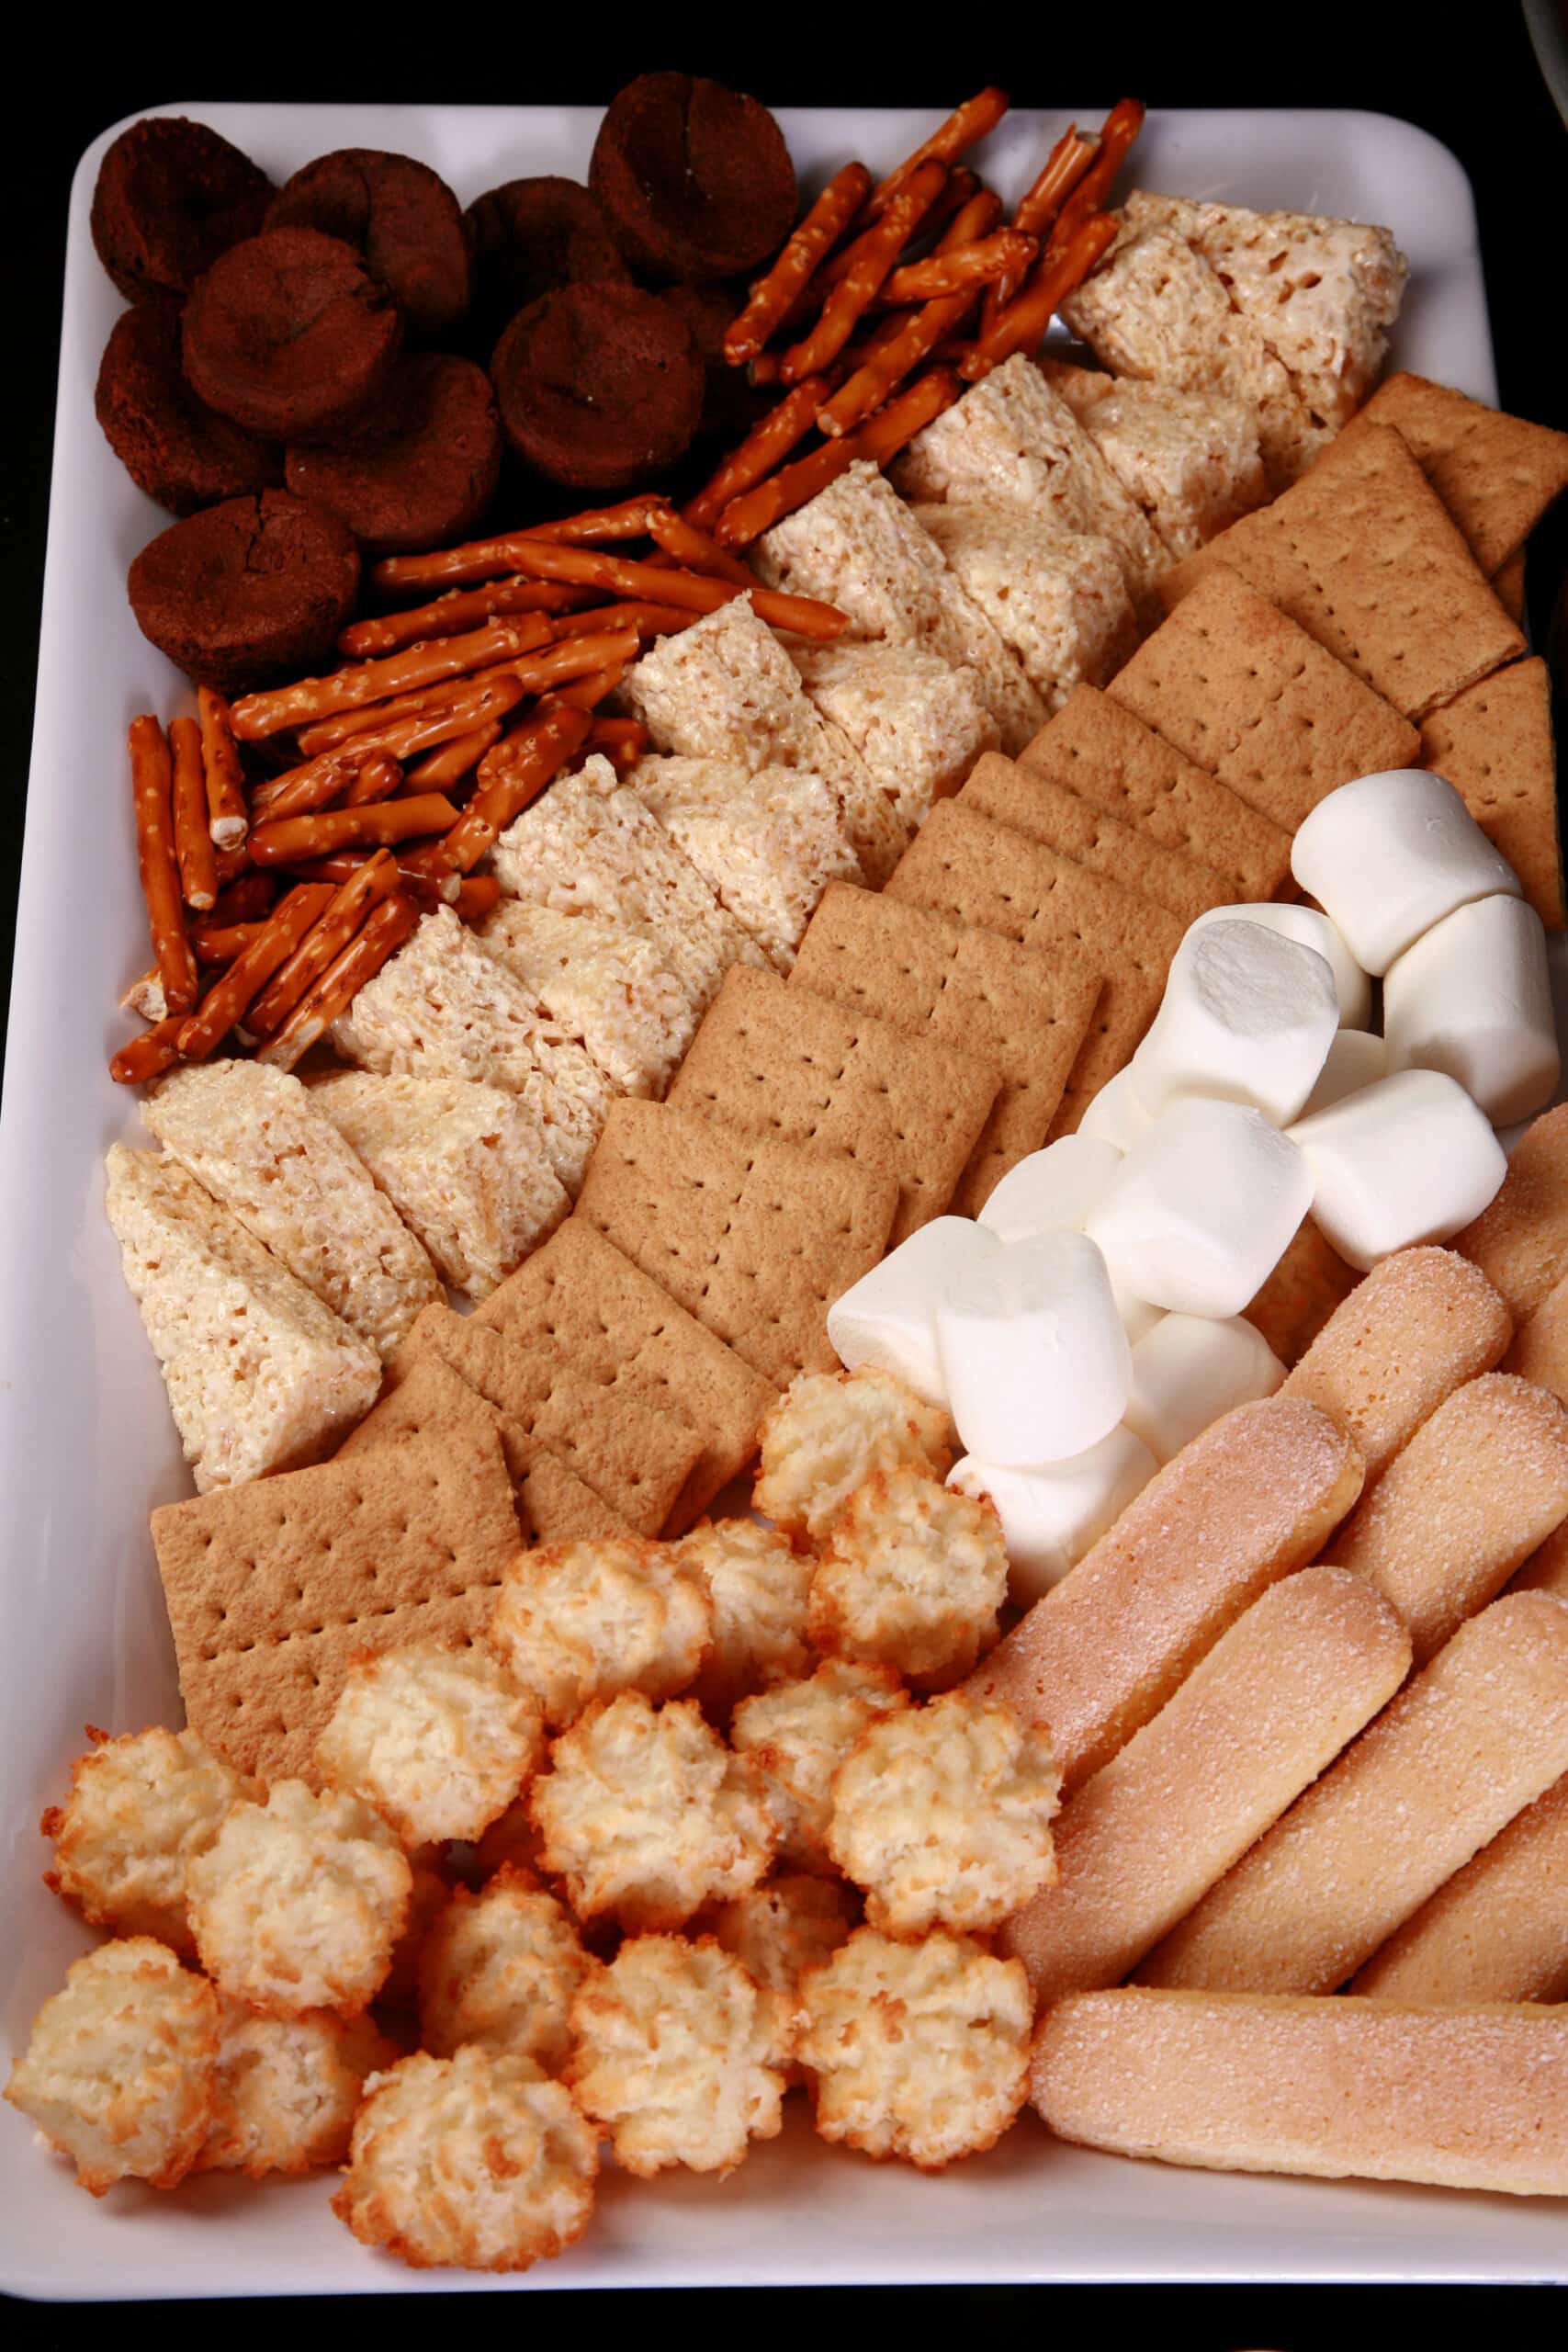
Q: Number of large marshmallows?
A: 13